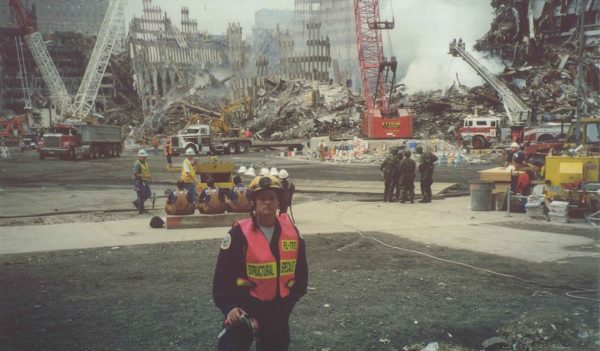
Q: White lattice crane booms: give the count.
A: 2